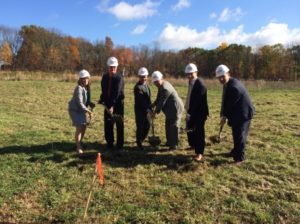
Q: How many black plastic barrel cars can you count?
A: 0